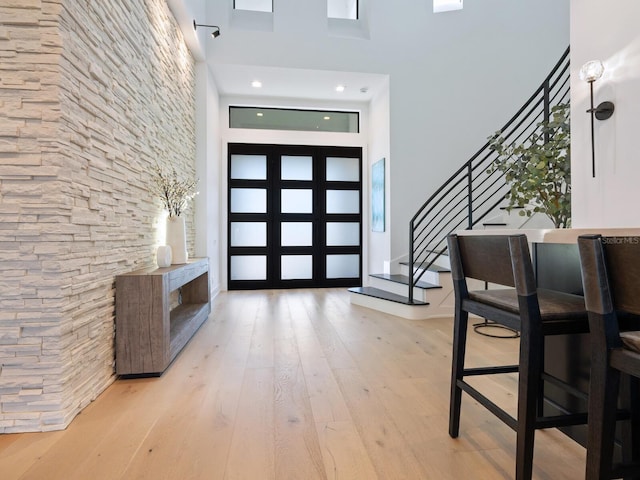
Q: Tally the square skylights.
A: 3